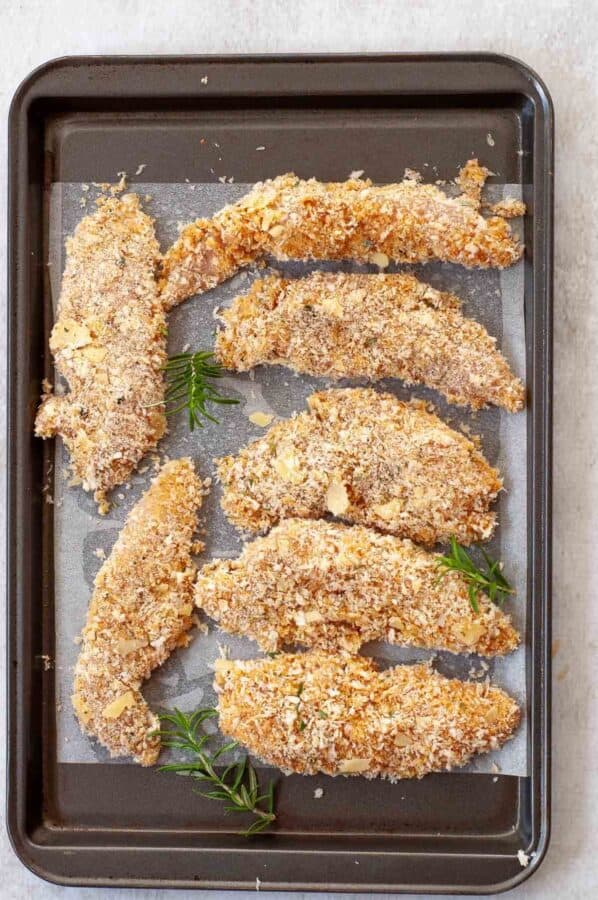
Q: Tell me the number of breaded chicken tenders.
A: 7